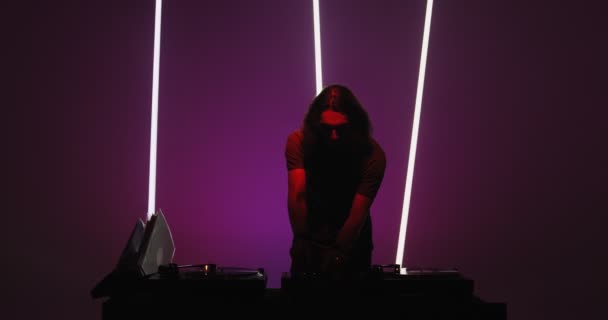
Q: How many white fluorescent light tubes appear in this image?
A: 3